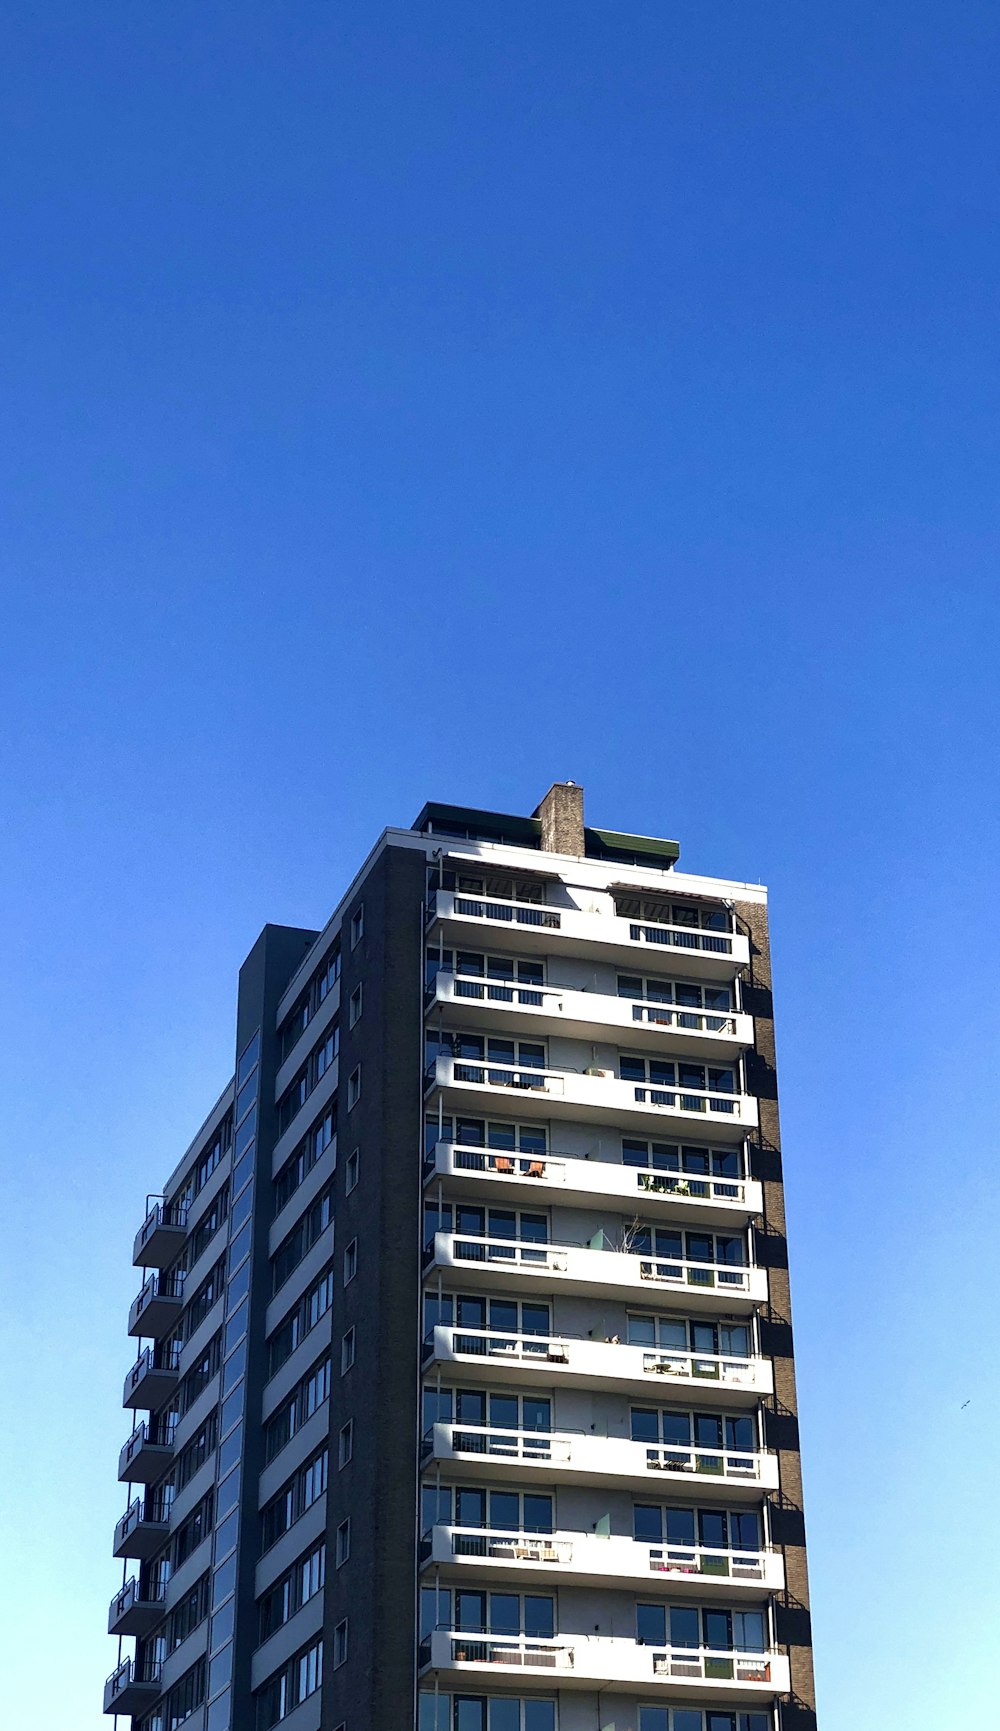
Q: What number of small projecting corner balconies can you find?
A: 7